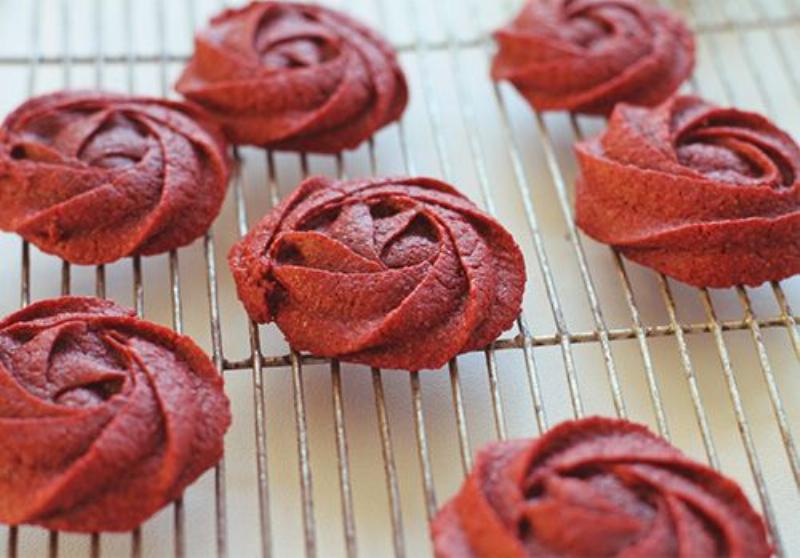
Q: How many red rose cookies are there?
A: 7